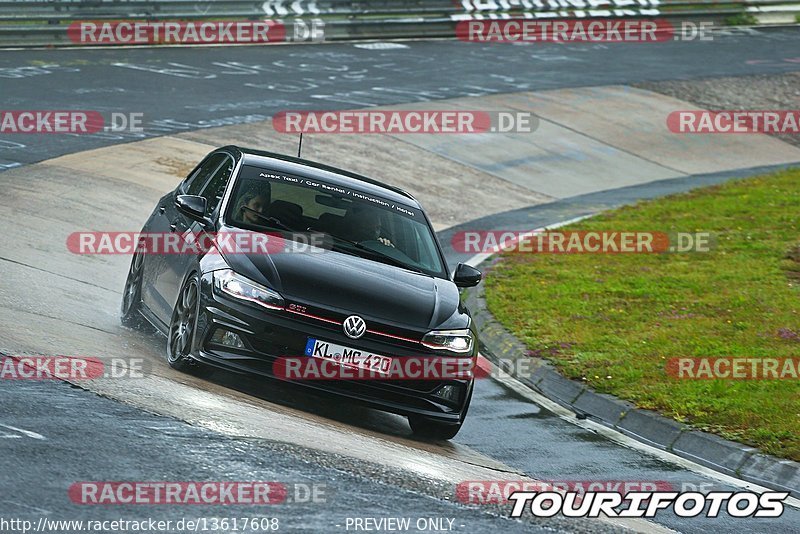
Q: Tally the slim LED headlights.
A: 2